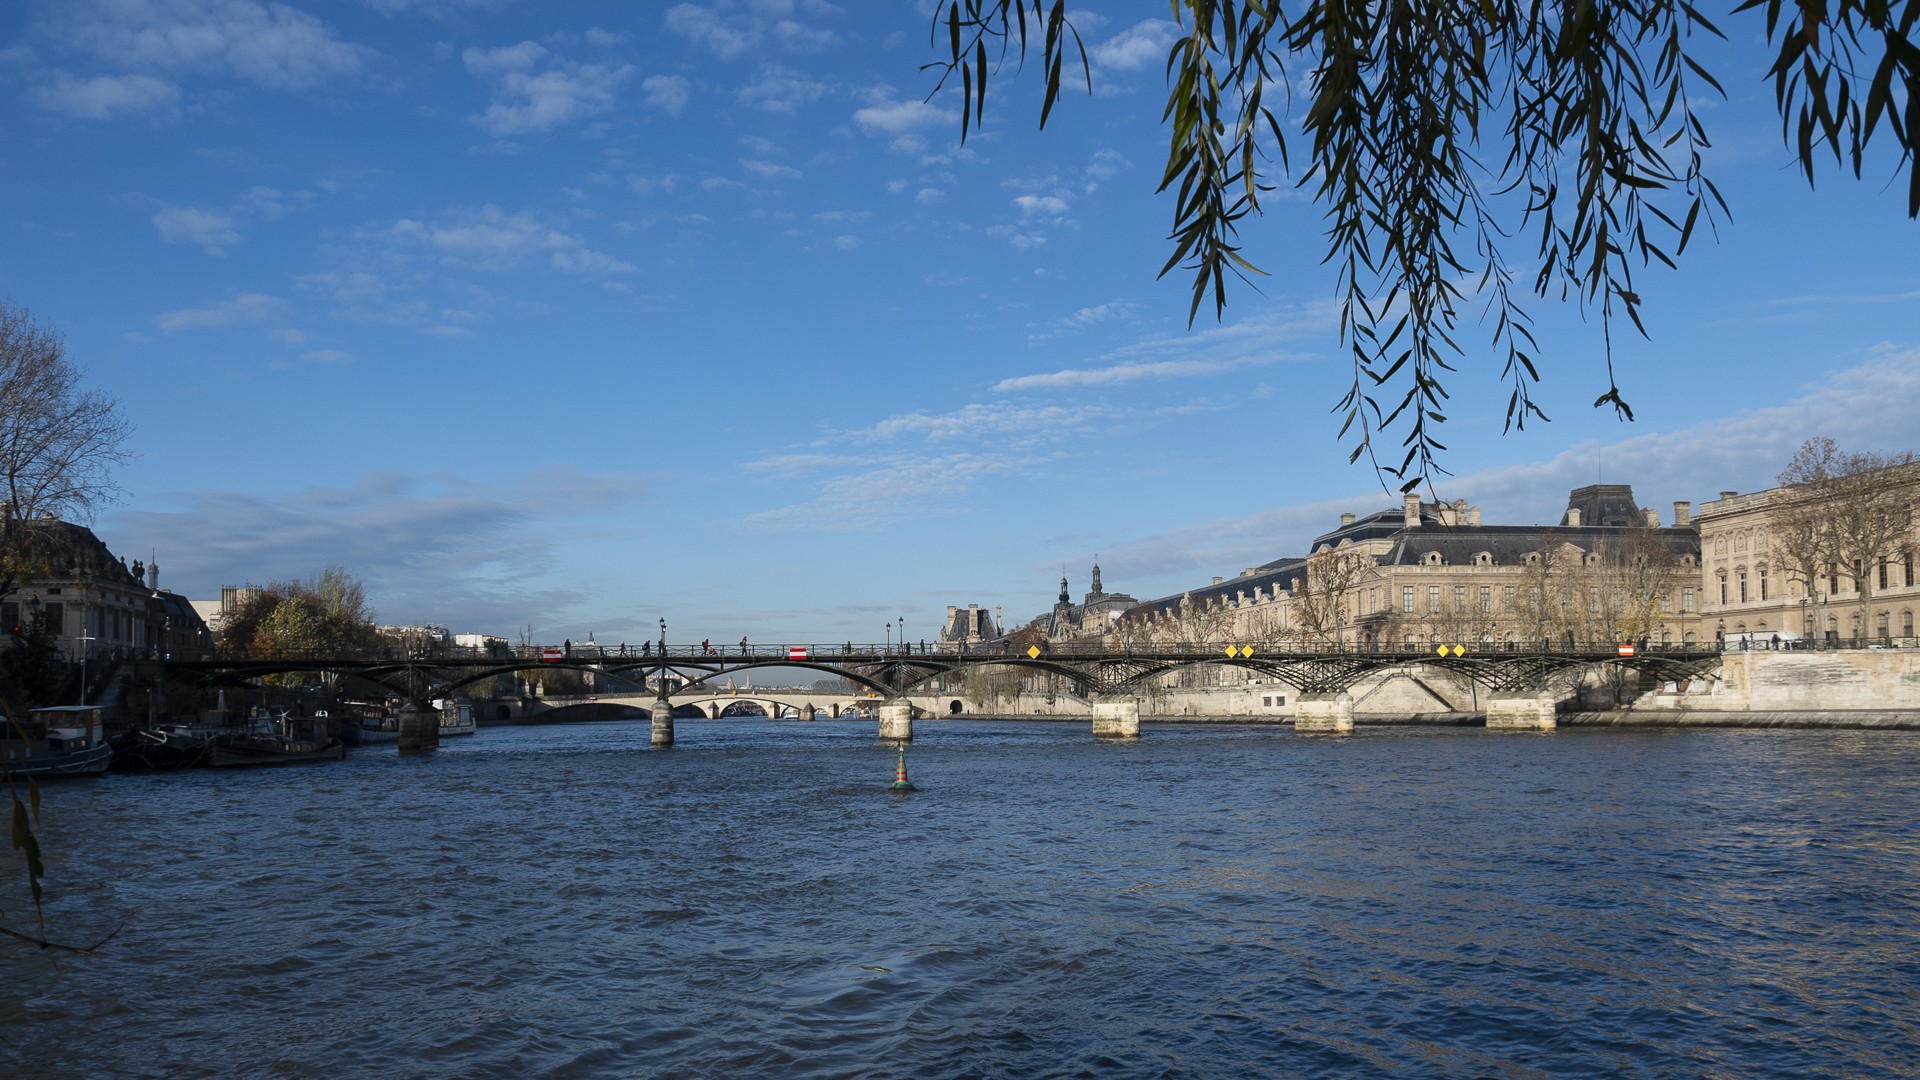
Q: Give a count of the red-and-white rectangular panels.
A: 3